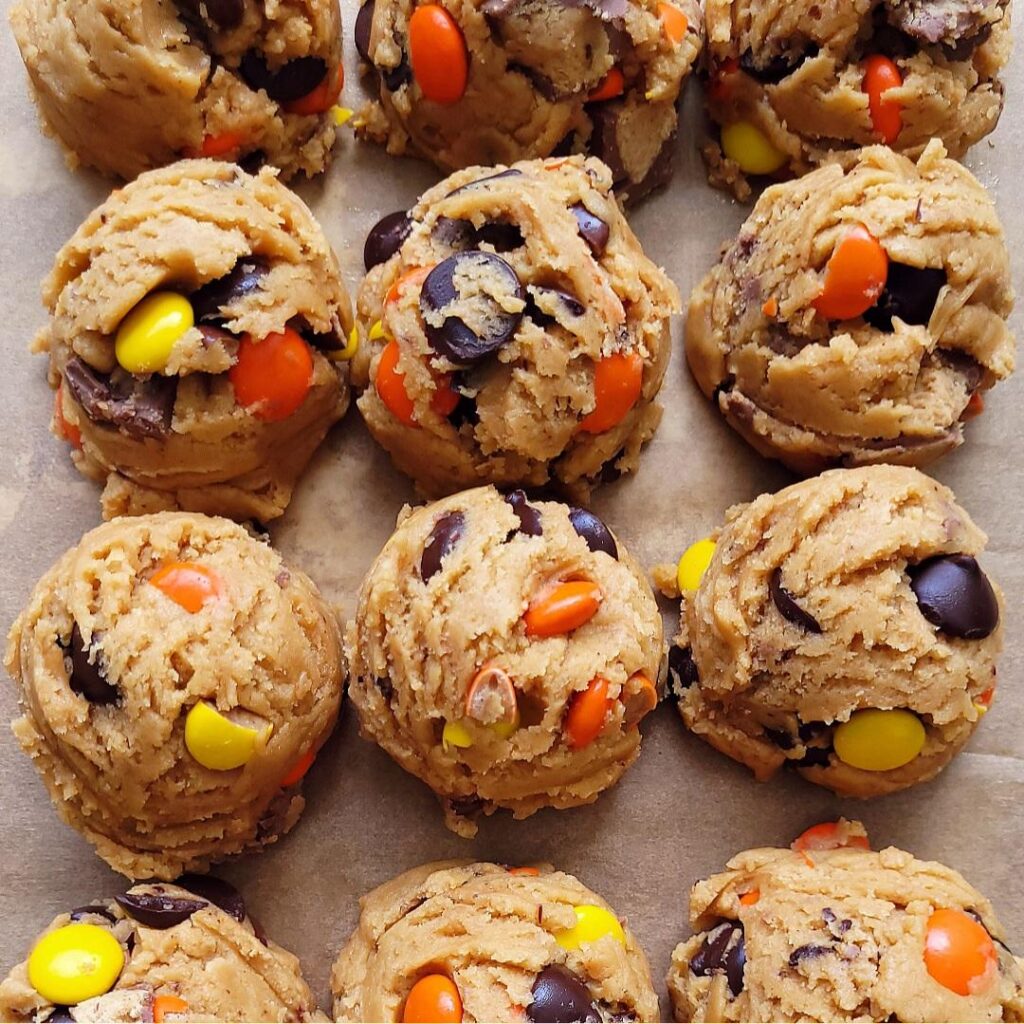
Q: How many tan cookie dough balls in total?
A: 12